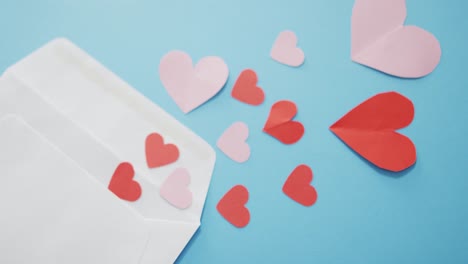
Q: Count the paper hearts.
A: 12